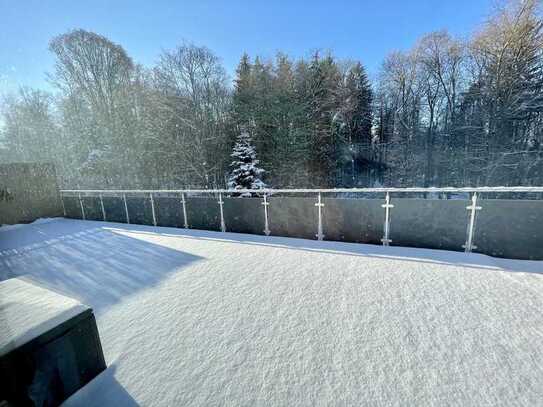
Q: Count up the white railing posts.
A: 11